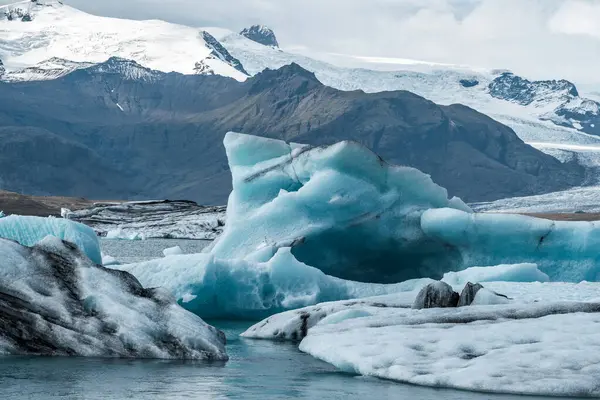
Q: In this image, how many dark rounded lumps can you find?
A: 2